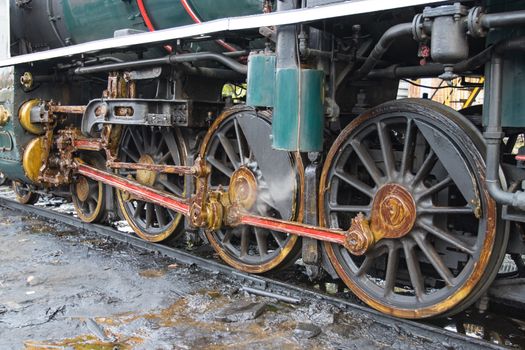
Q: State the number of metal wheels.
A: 5